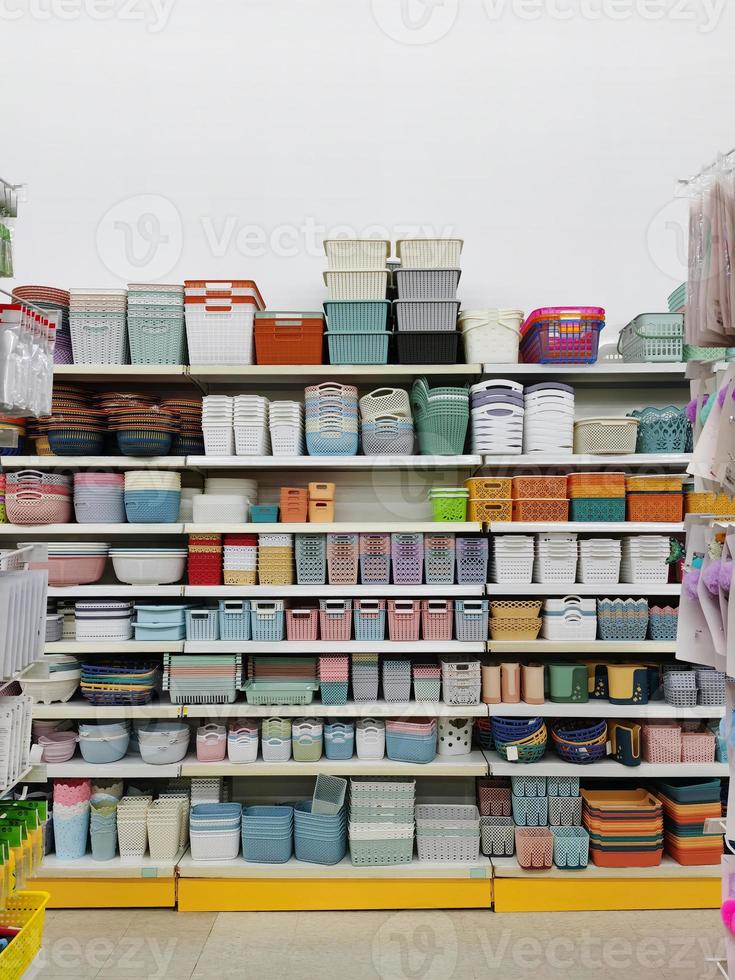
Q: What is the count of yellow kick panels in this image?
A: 3